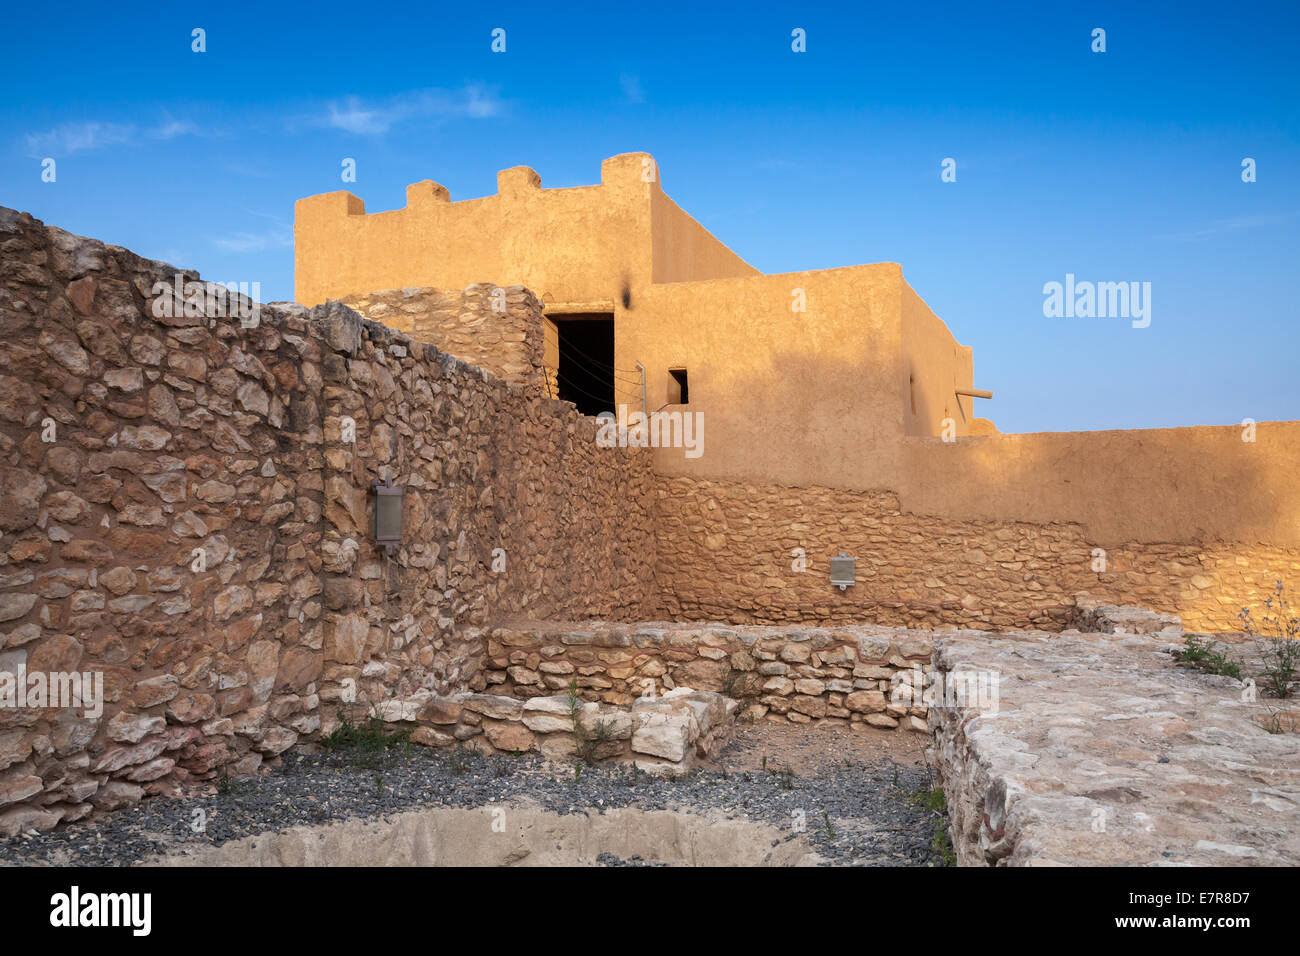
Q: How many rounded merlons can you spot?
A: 4